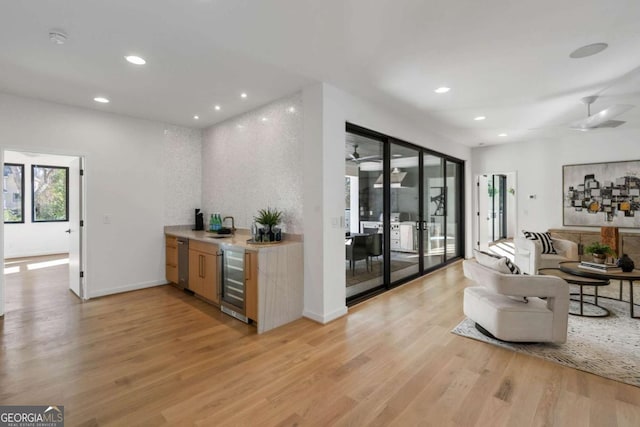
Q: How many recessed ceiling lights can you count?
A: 8